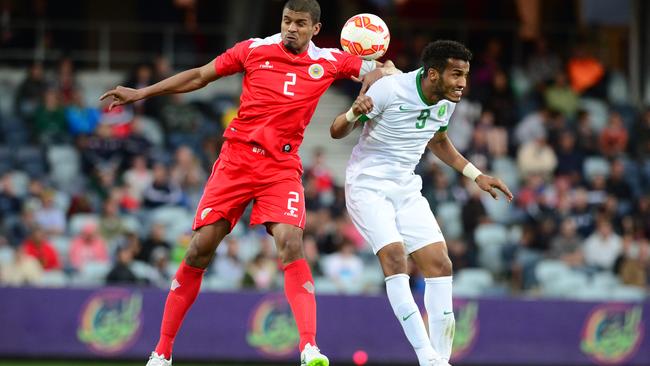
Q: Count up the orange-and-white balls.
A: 1